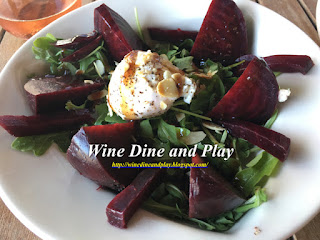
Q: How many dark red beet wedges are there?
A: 6